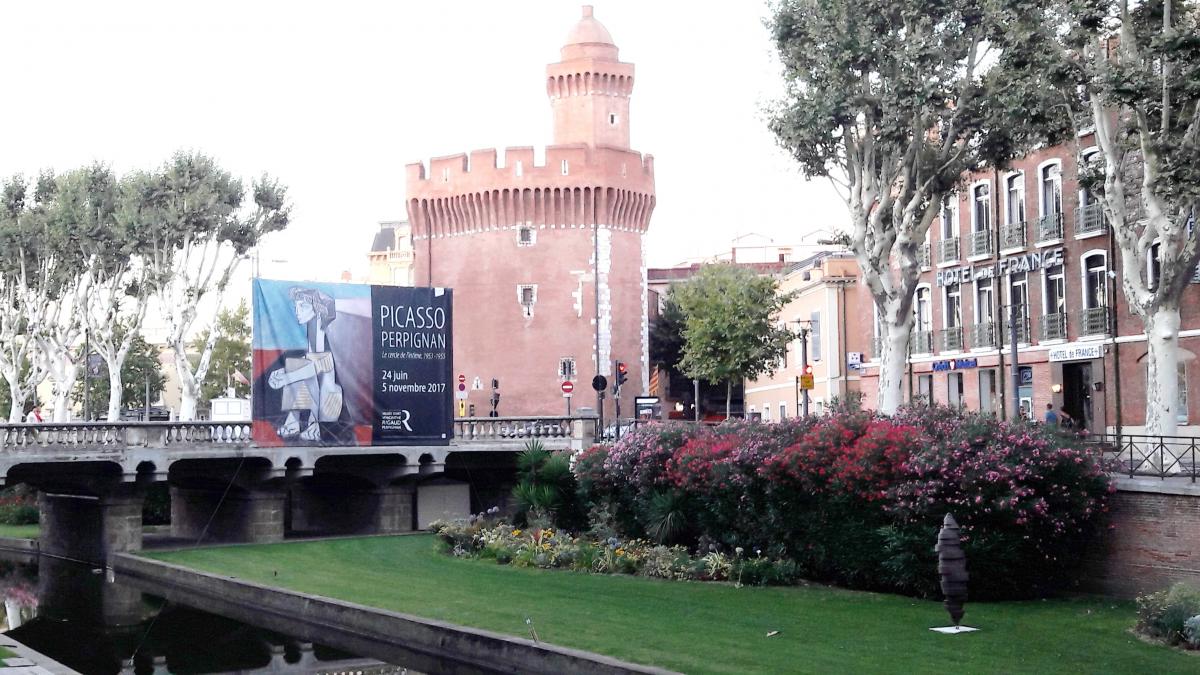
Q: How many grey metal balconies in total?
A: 13